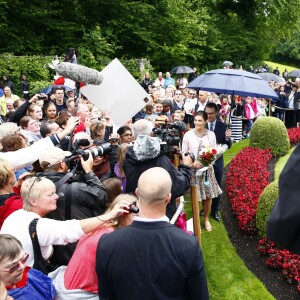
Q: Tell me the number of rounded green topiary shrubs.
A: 2